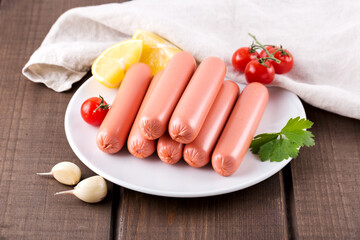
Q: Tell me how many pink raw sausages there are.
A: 7